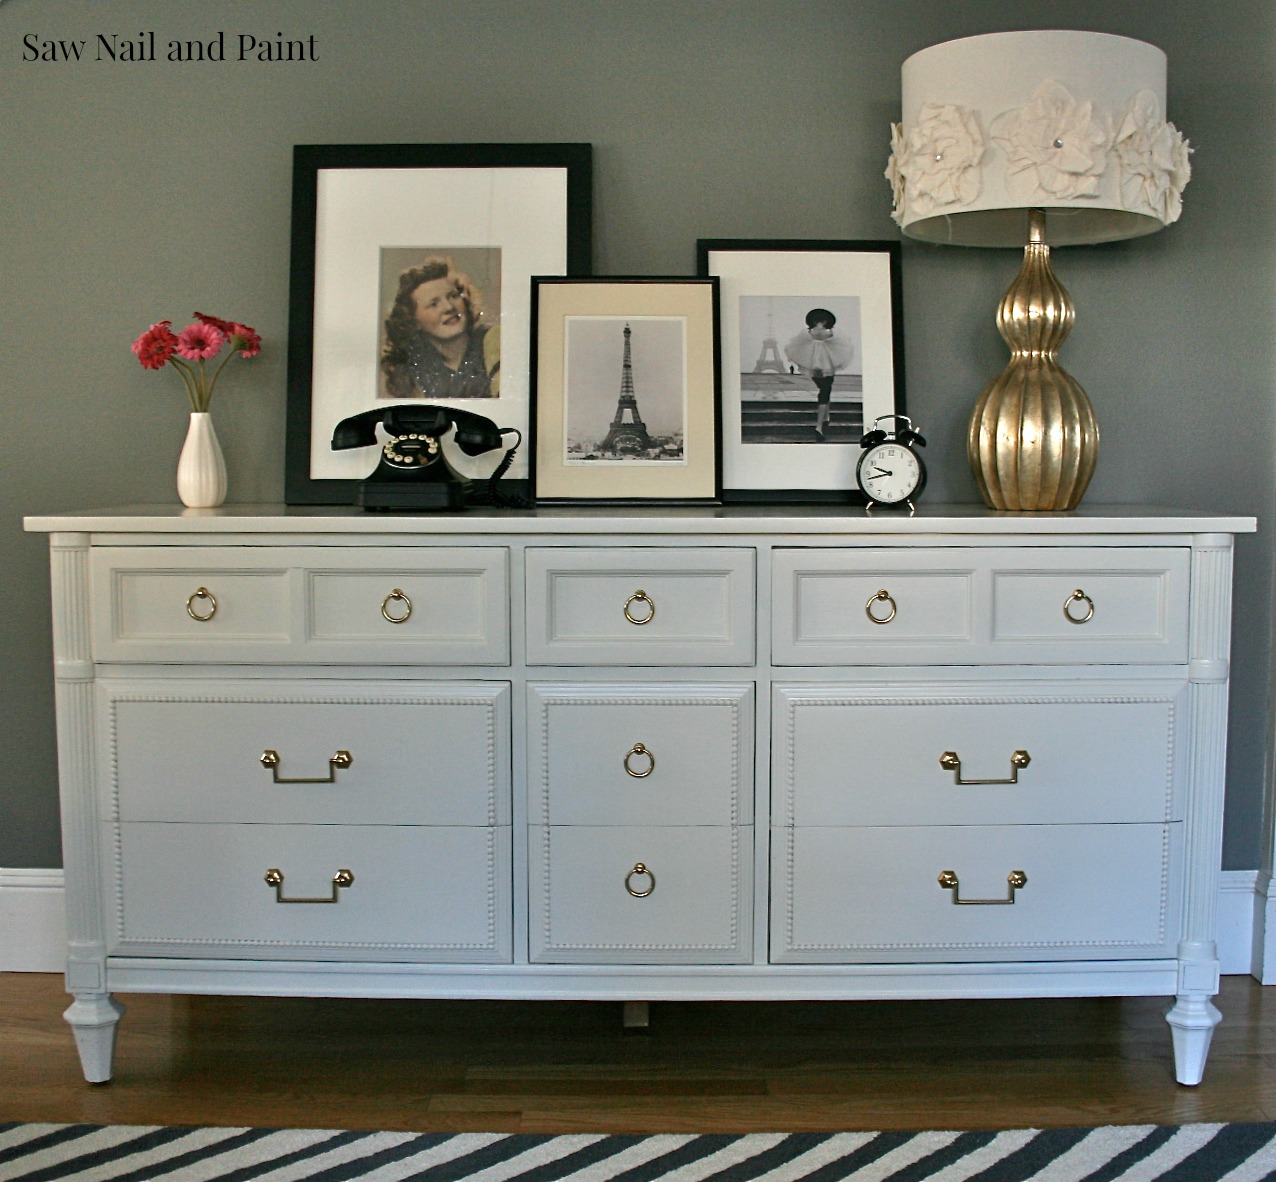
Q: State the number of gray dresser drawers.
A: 9